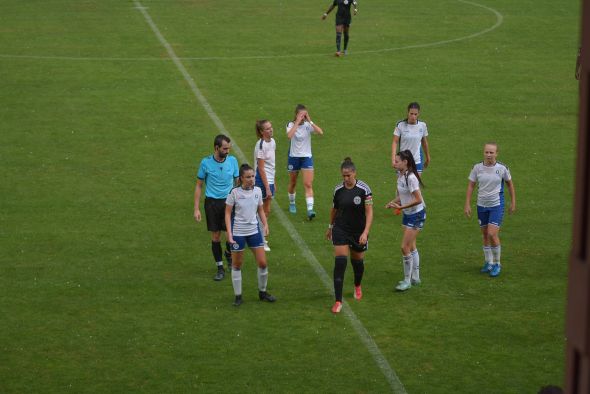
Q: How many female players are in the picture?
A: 8